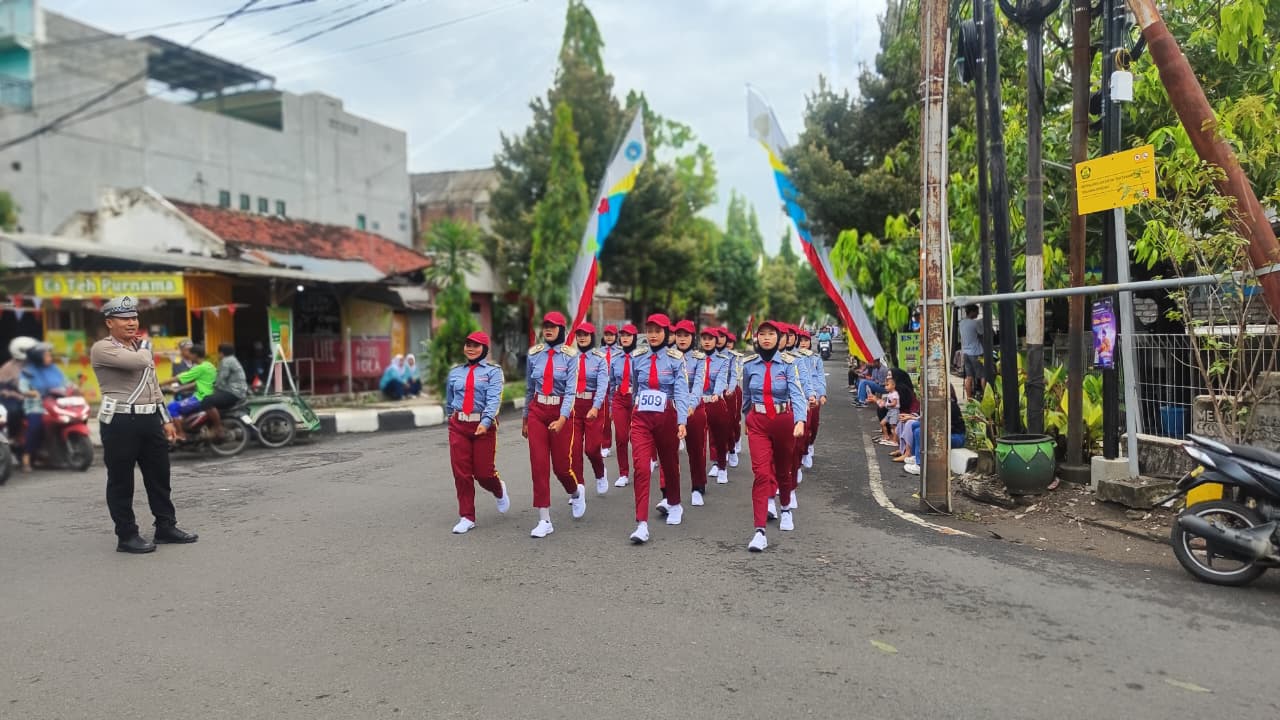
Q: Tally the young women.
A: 15